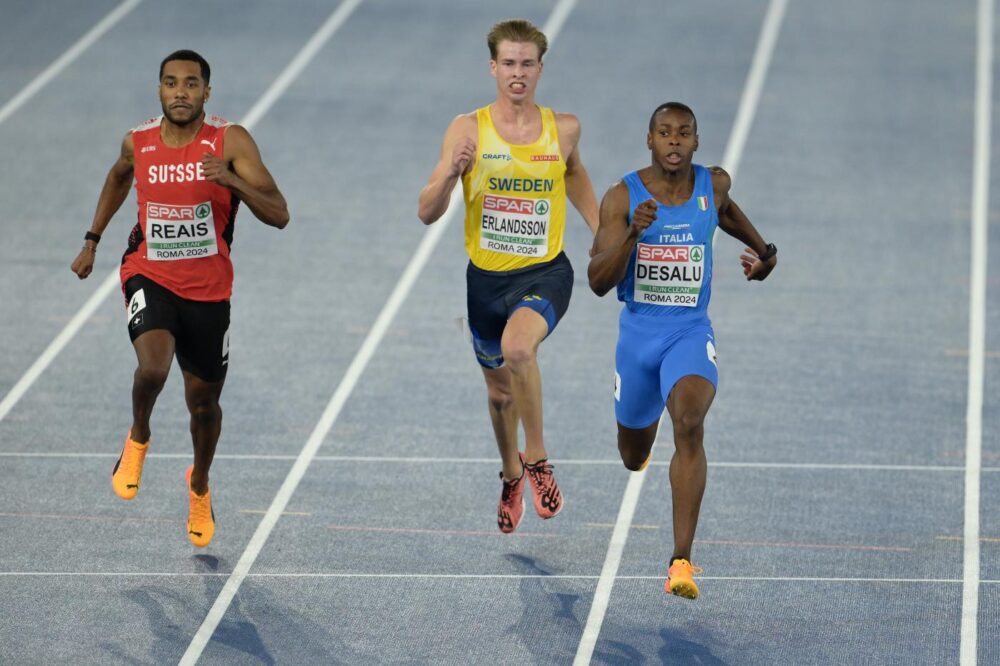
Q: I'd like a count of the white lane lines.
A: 5